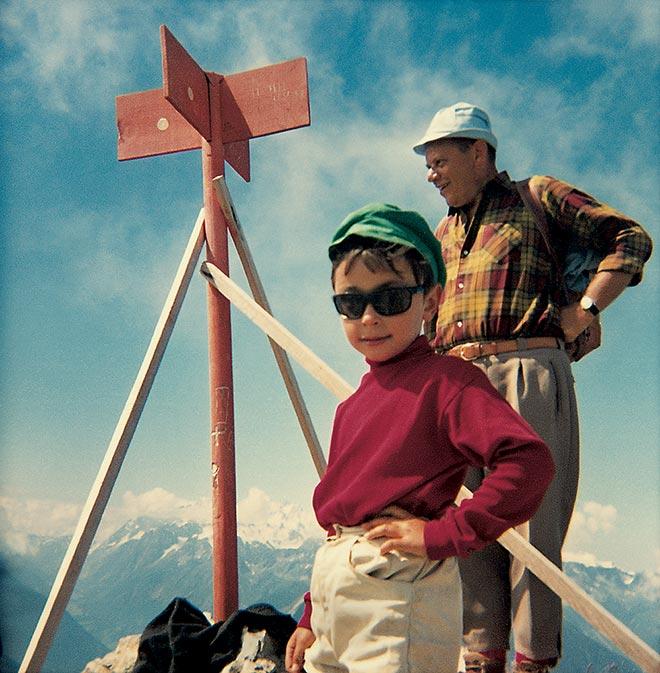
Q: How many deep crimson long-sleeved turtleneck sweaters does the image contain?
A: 1